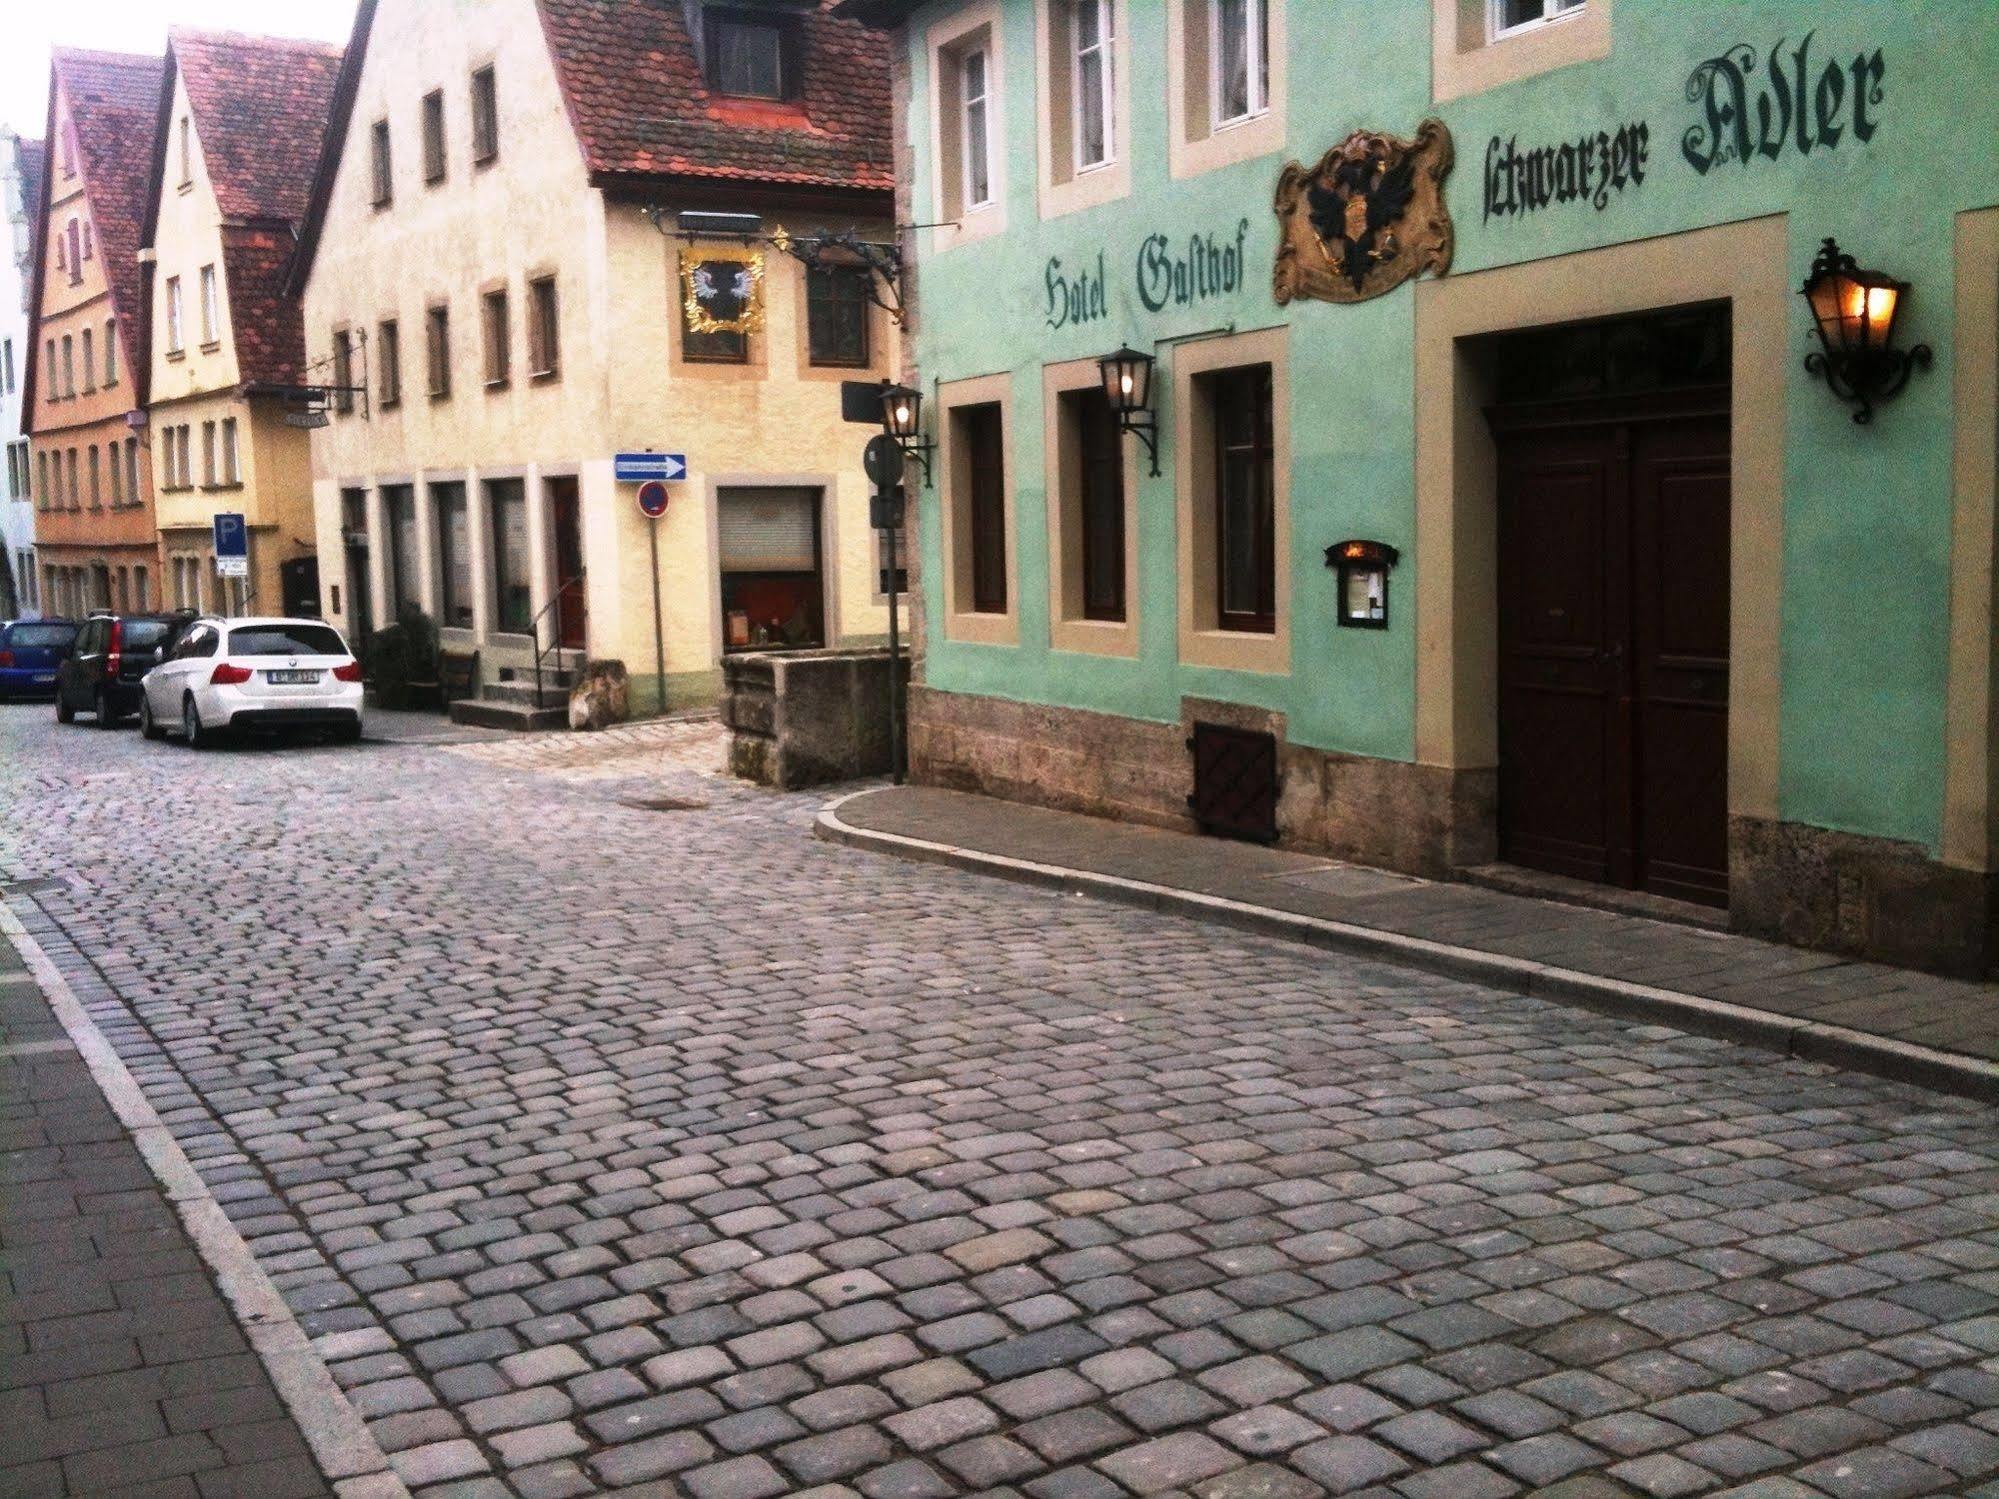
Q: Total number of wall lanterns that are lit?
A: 3